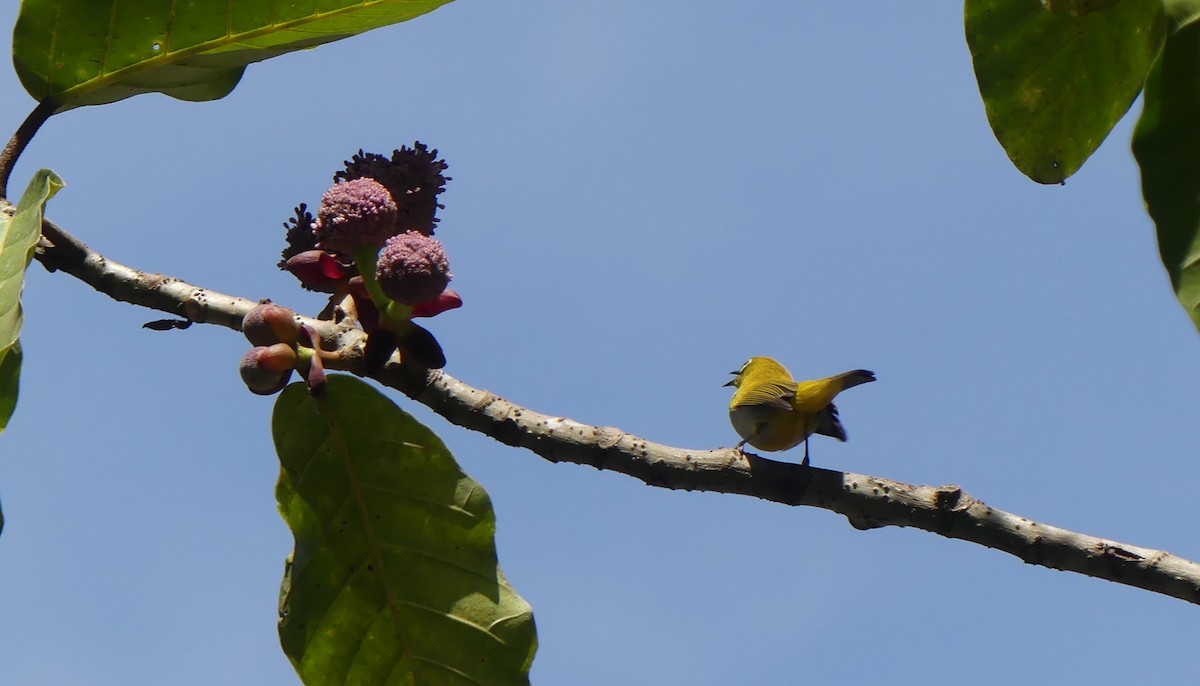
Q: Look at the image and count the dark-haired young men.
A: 0